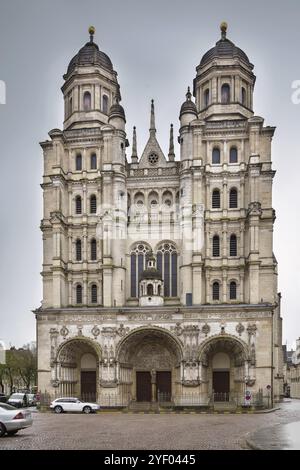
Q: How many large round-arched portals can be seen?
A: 3